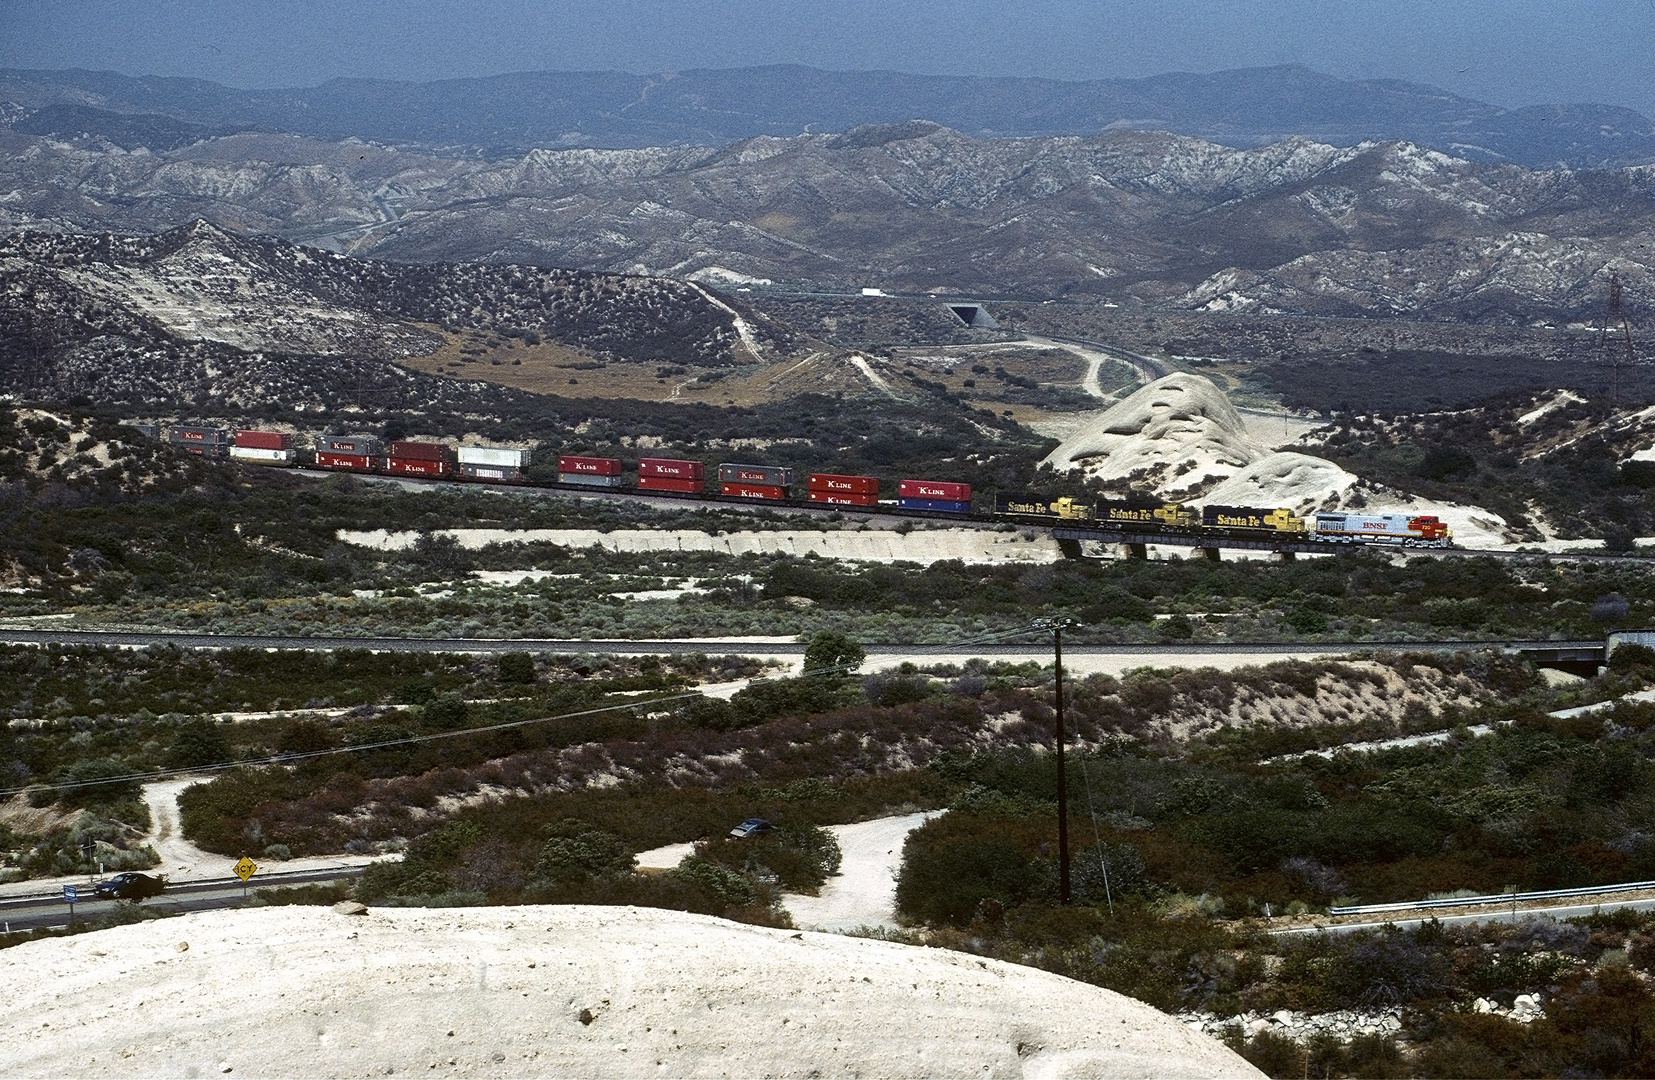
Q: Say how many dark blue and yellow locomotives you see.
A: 3